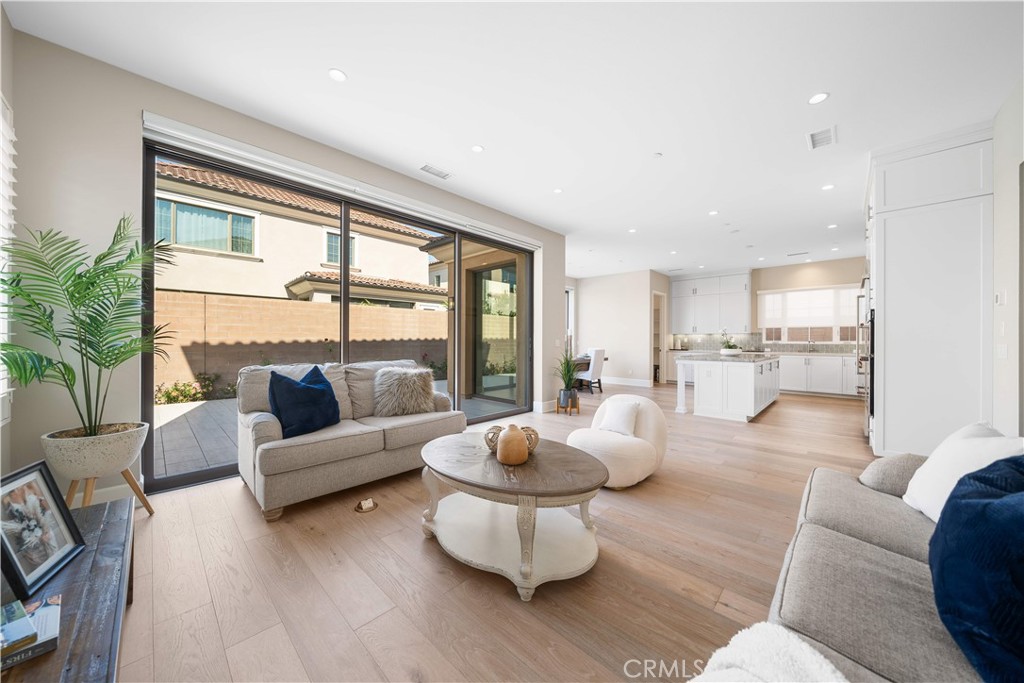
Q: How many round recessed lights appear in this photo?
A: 13